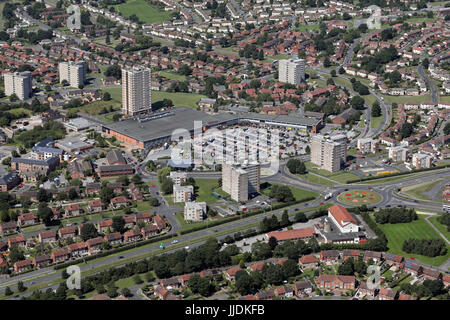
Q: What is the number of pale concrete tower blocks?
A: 6